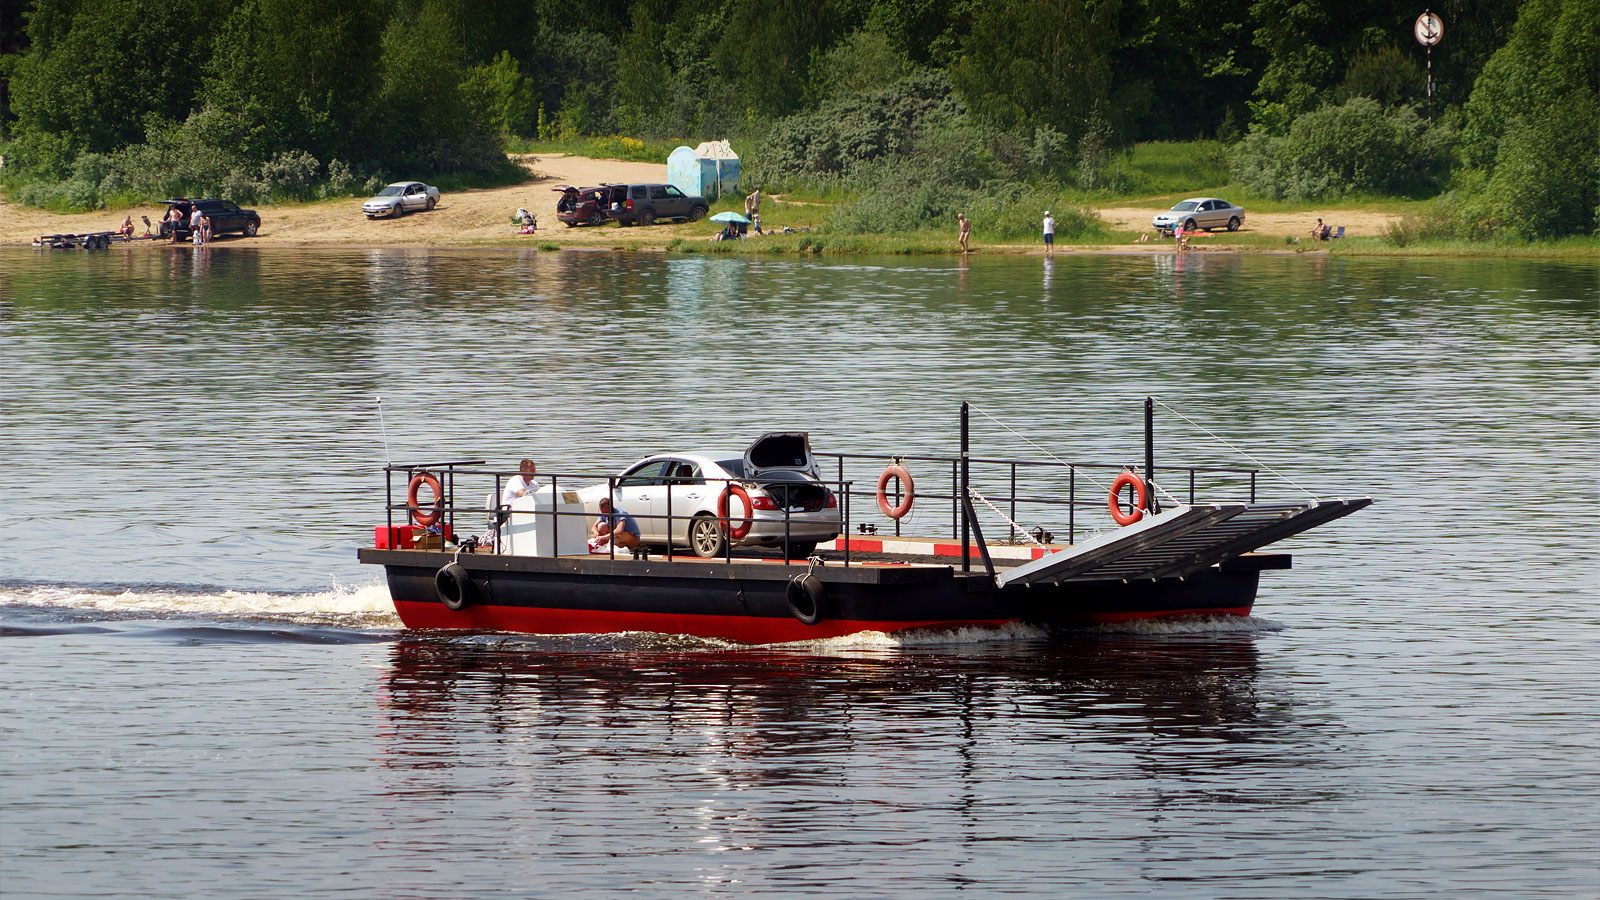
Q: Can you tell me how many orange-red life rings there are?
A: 4